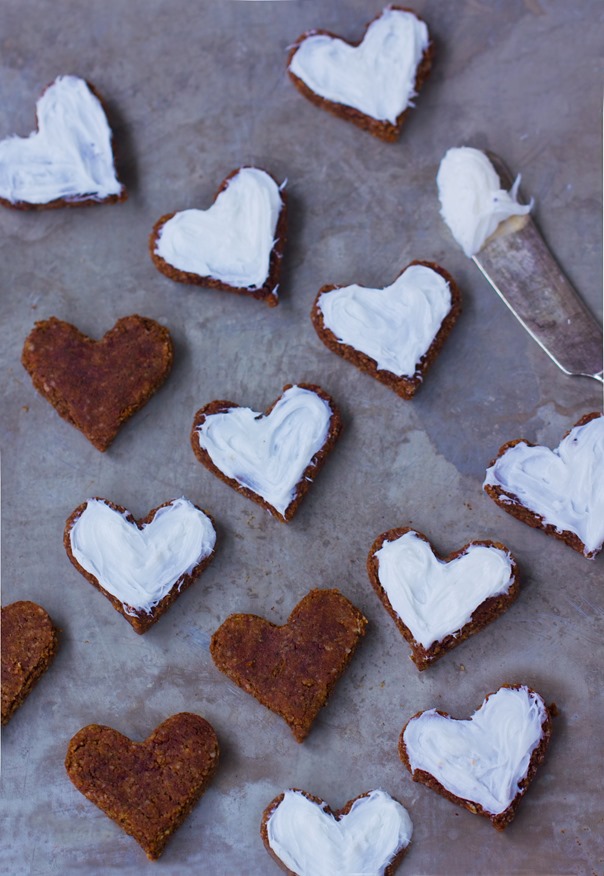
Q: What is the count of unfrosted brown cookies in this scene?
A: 4